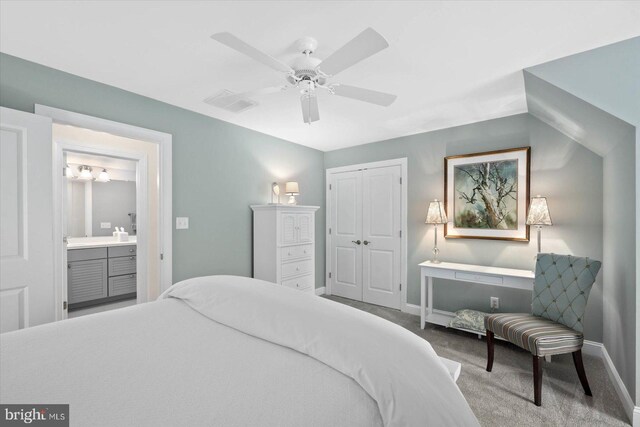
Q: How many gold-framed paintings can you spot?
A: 1